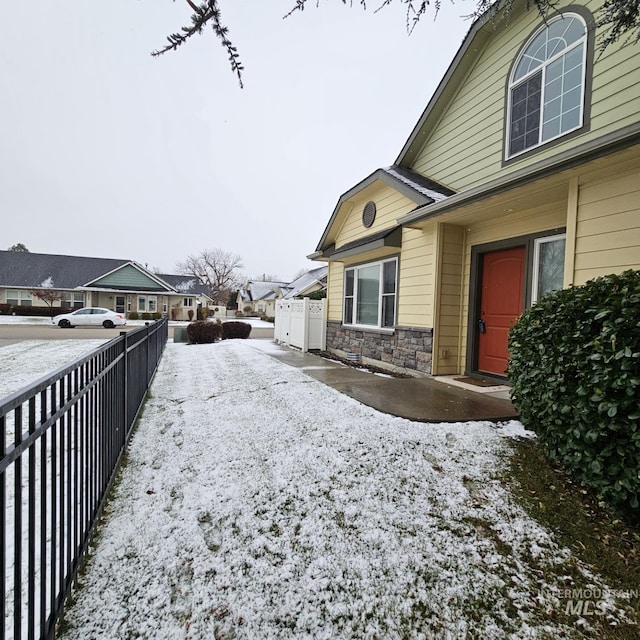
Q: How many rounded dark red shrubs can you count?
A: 2